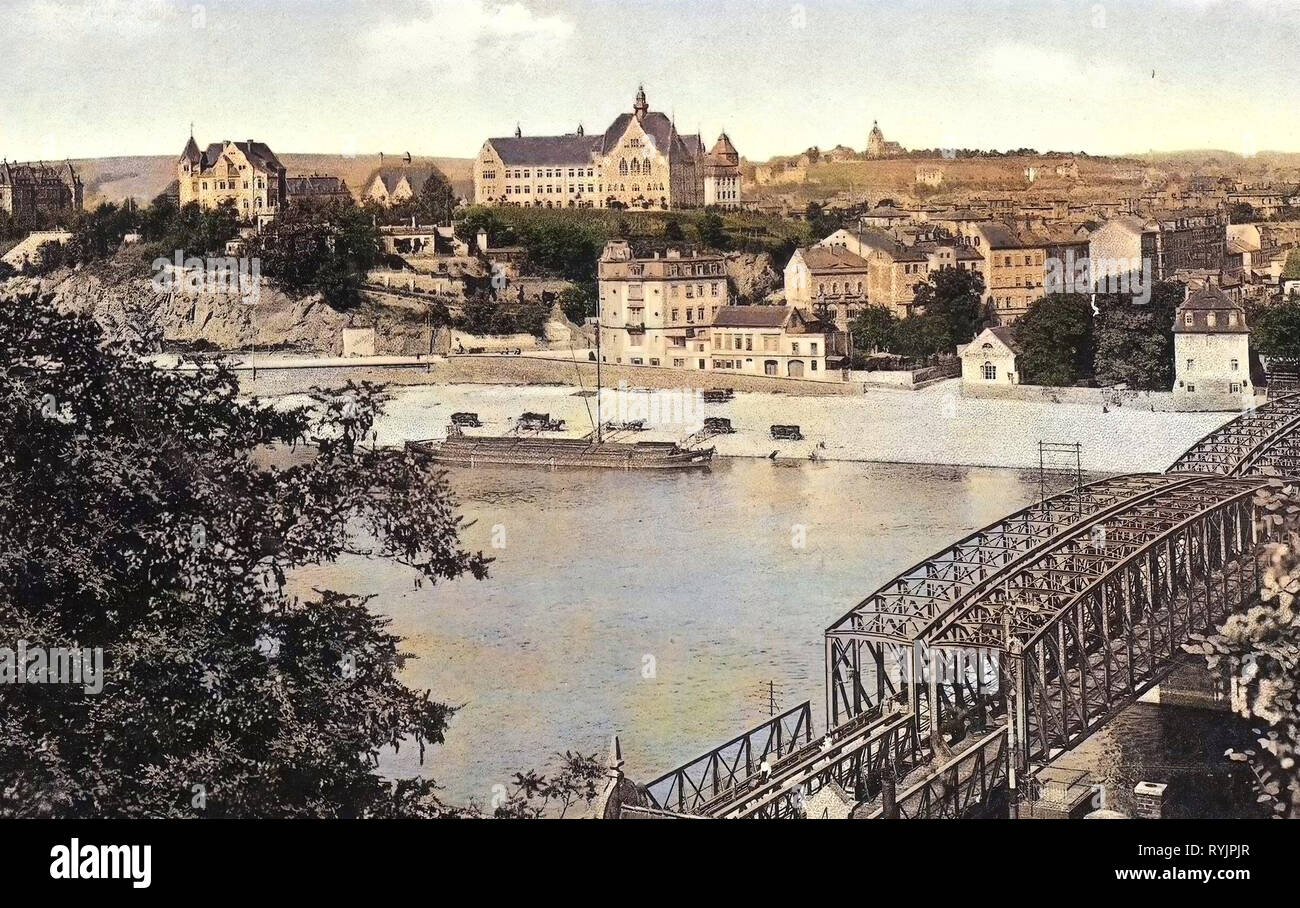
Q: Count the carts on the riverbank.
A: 6